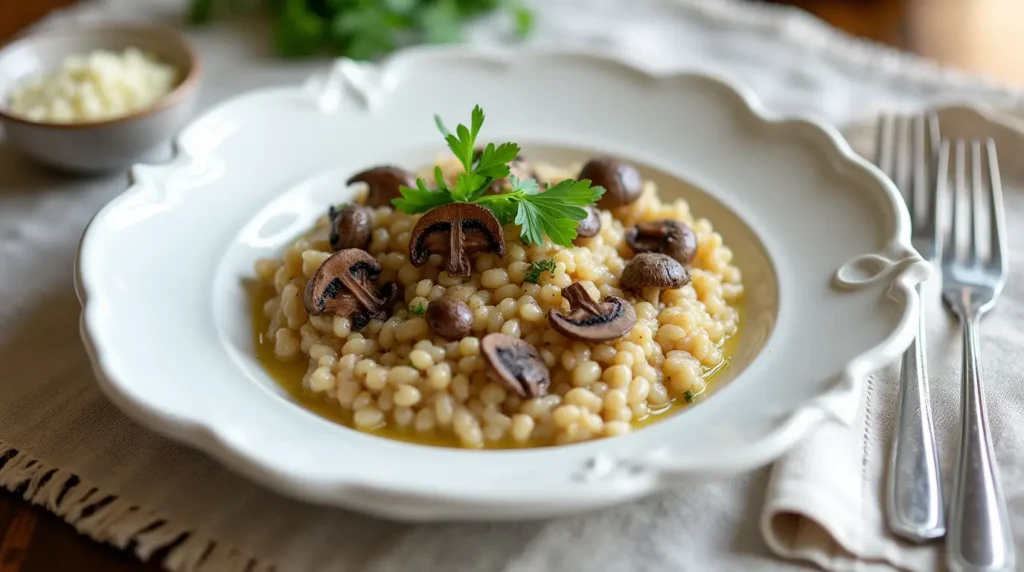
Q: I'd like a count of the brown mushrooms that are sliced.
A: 4